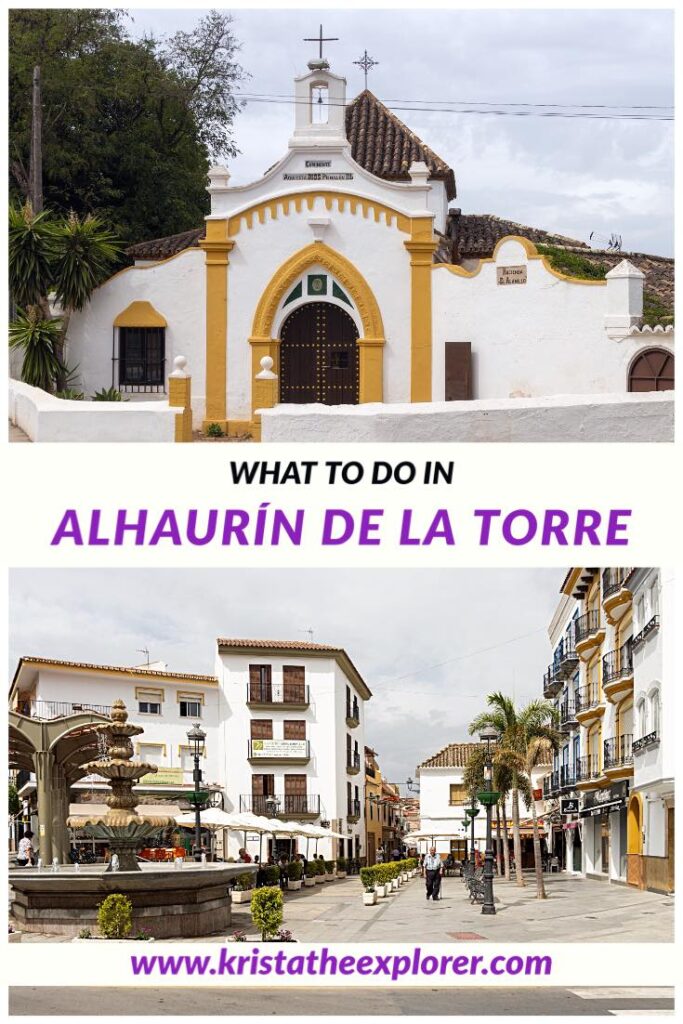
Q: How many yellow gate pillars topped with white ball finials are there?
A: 2